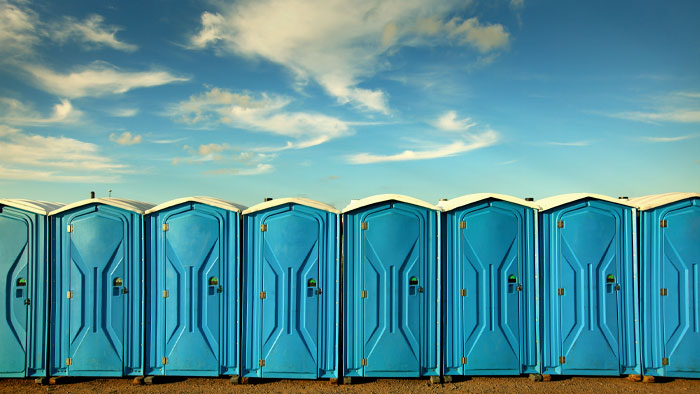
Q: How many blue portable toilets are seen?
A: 8